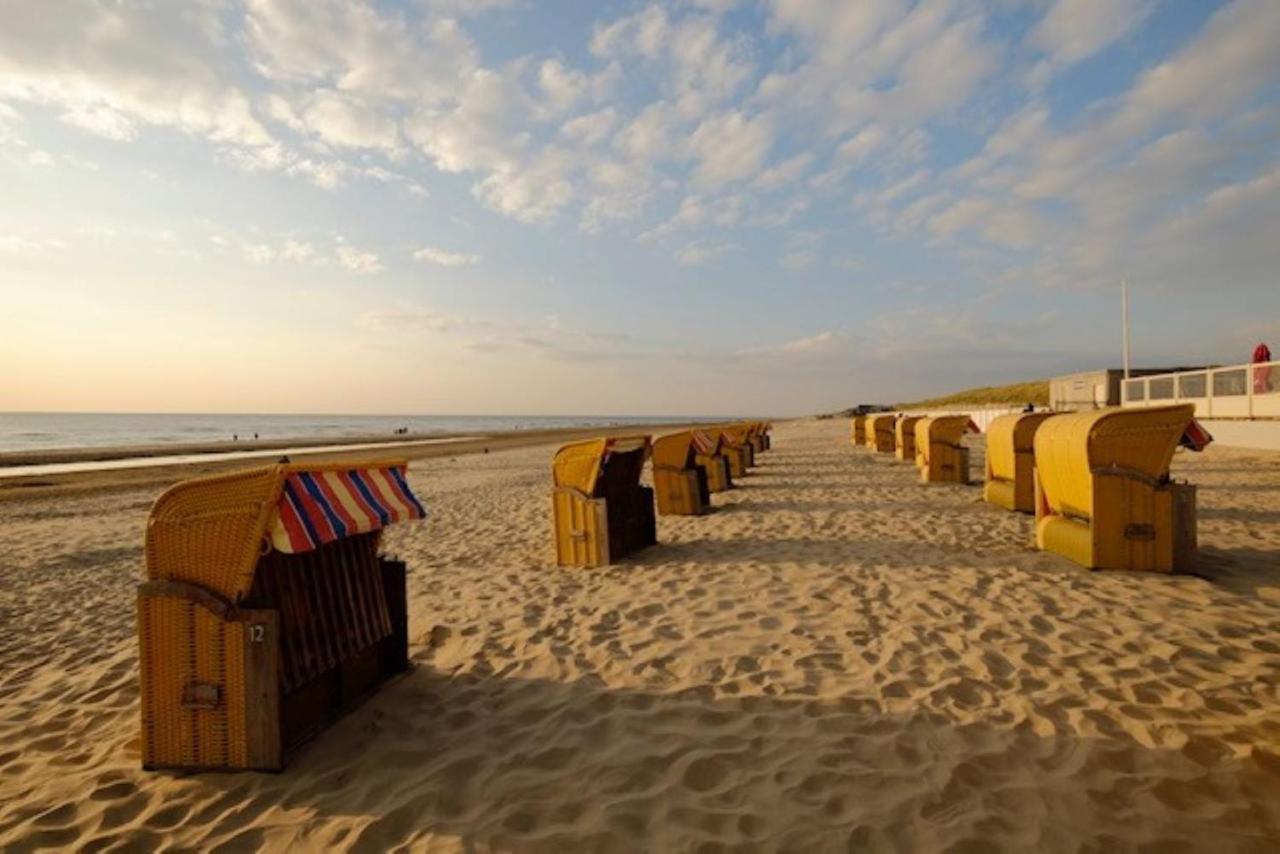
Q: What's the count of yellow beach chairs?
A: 14